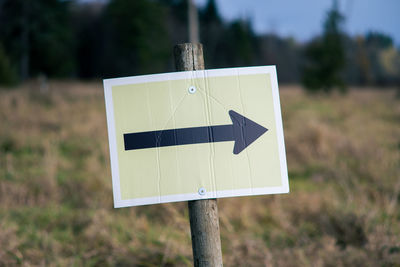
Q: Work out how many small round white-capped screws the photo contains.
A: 2